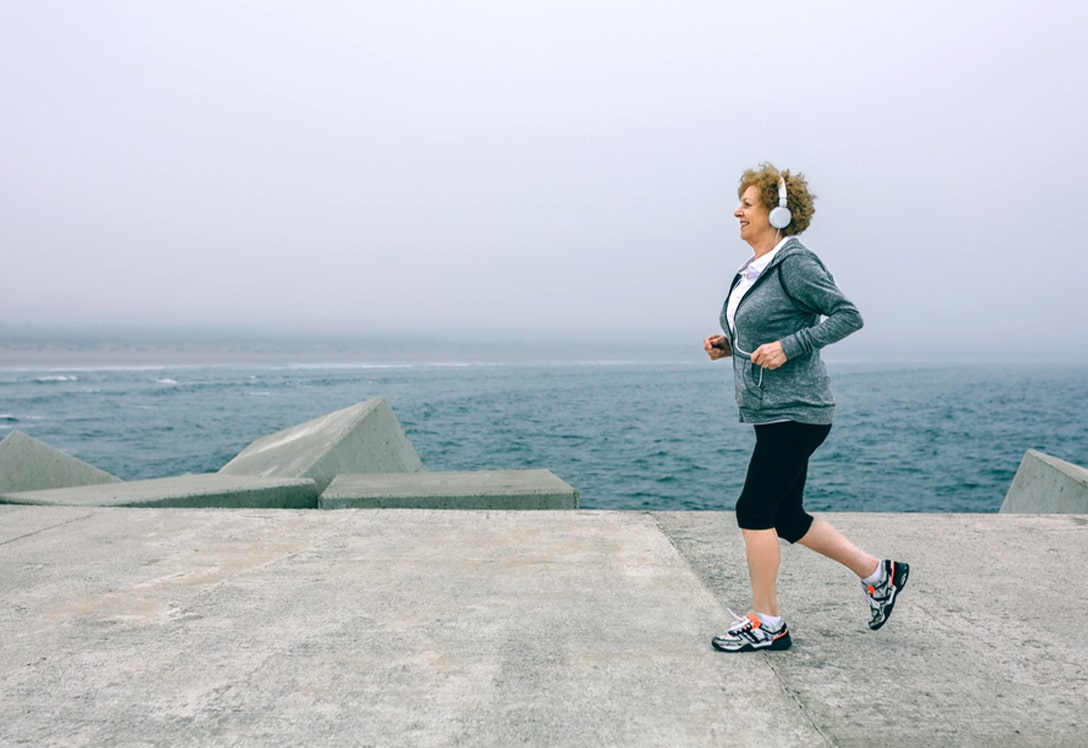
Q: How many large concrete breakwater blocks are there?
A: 5